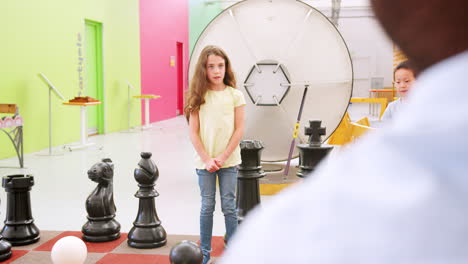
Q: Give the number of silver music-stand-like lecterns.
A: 2